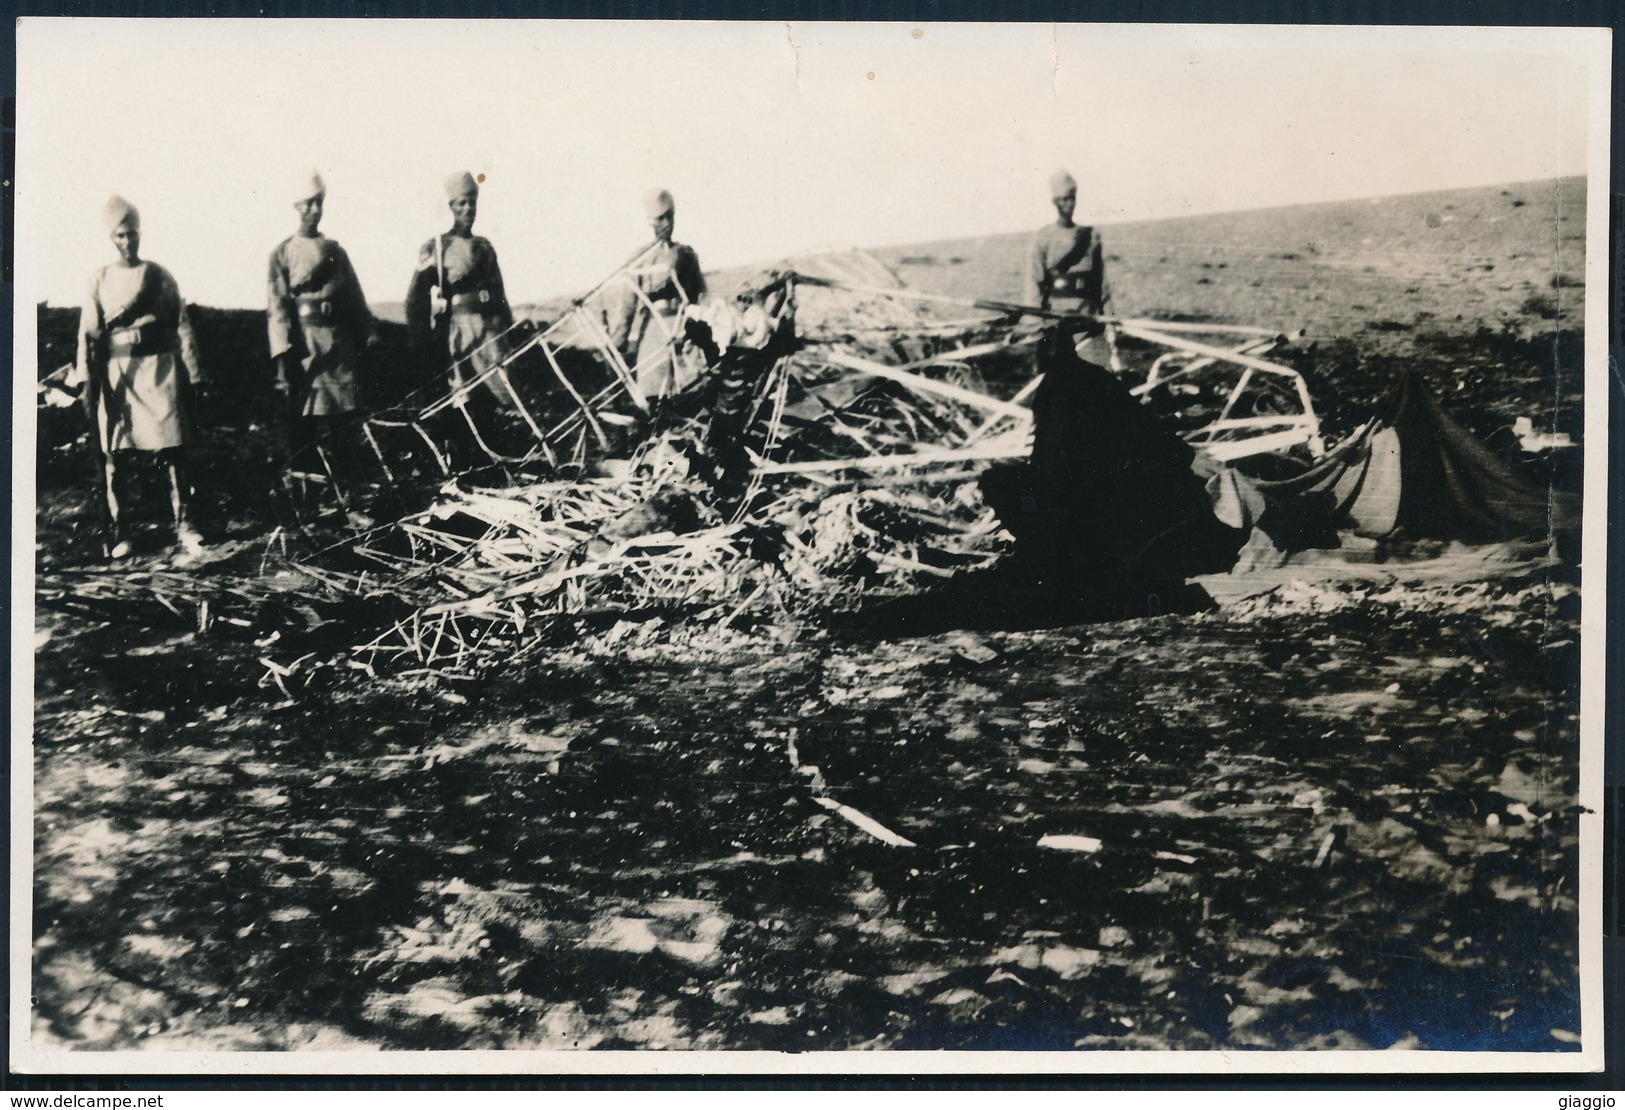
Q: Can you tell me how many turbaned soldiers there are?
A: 5